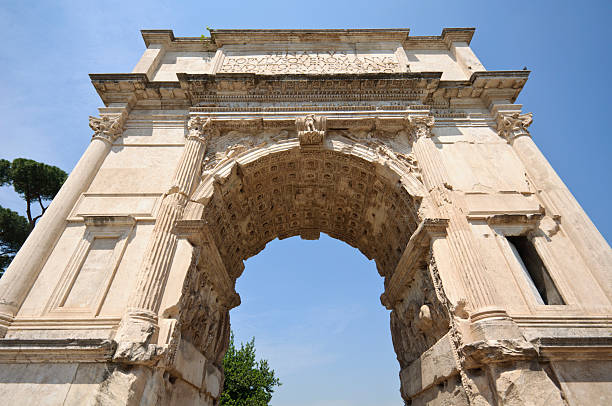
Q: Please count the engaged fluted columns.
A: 2